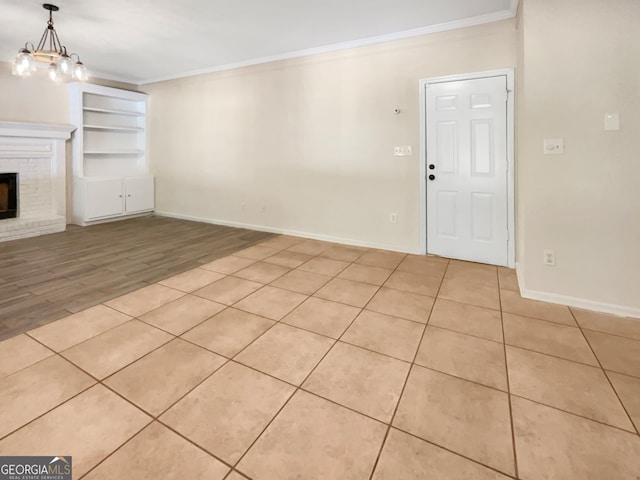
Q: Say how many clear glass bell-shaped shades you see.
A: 5